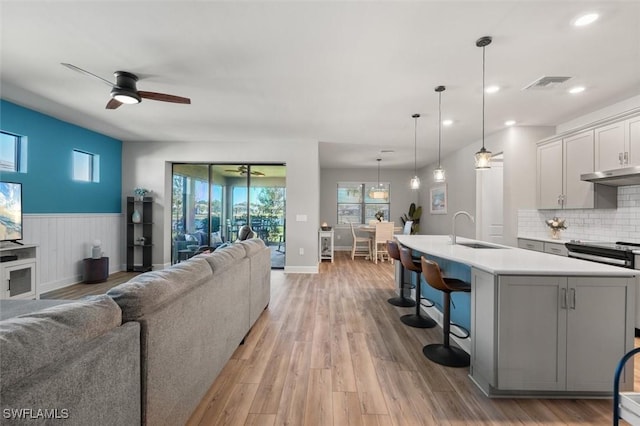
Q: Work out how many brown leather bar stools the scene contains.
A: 3